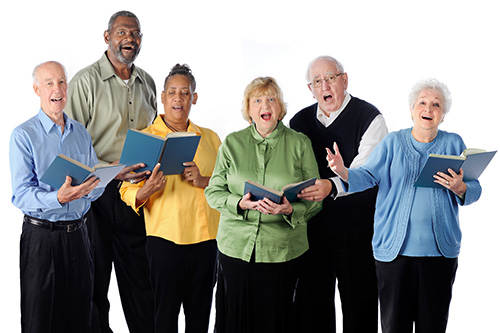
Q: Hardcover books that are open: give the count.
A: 4